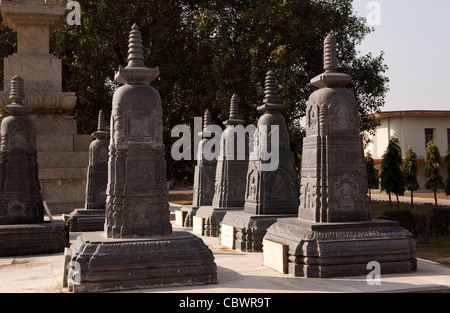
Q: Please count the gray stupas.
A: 7